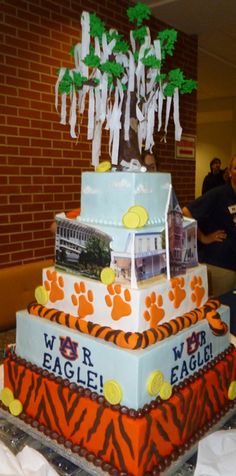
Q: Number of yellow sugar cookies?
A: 11